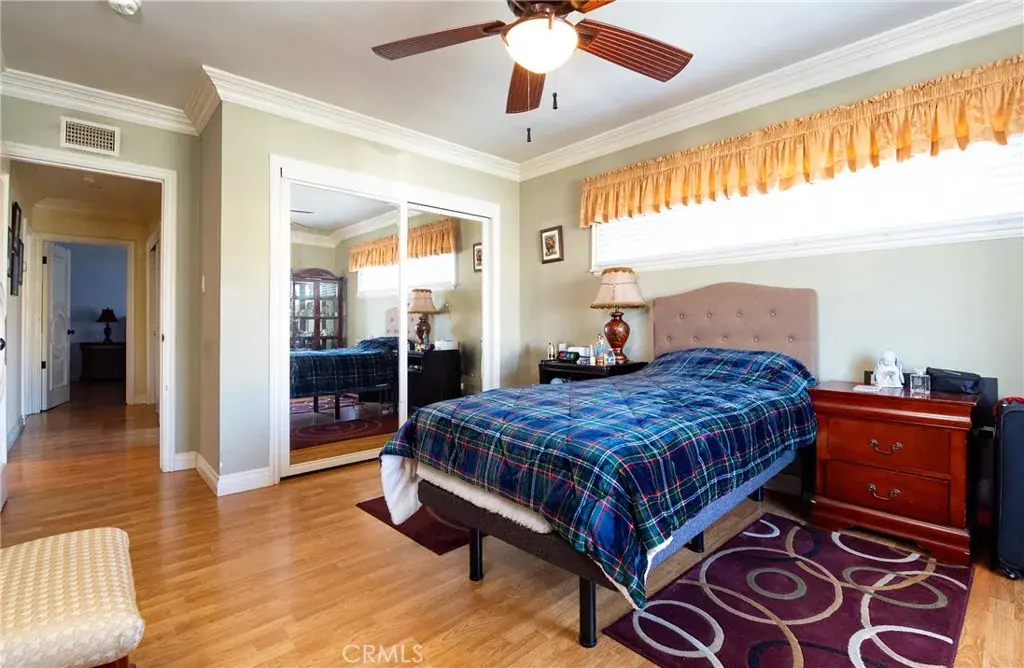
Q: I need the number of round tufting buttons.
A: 9